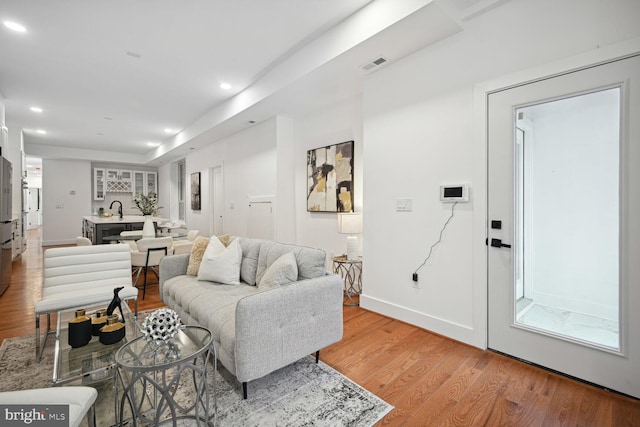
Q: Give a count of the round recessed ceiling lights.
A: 6